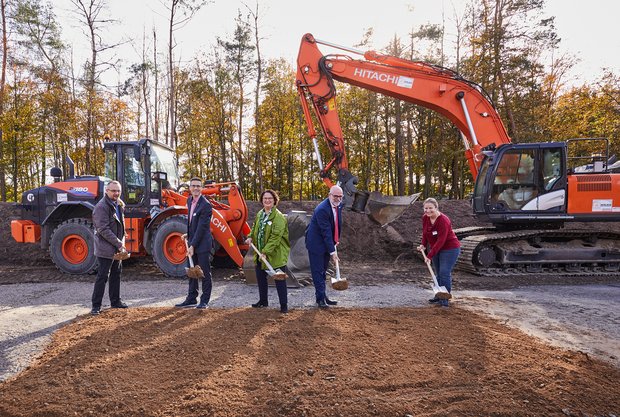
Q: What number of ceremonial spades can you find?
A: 5